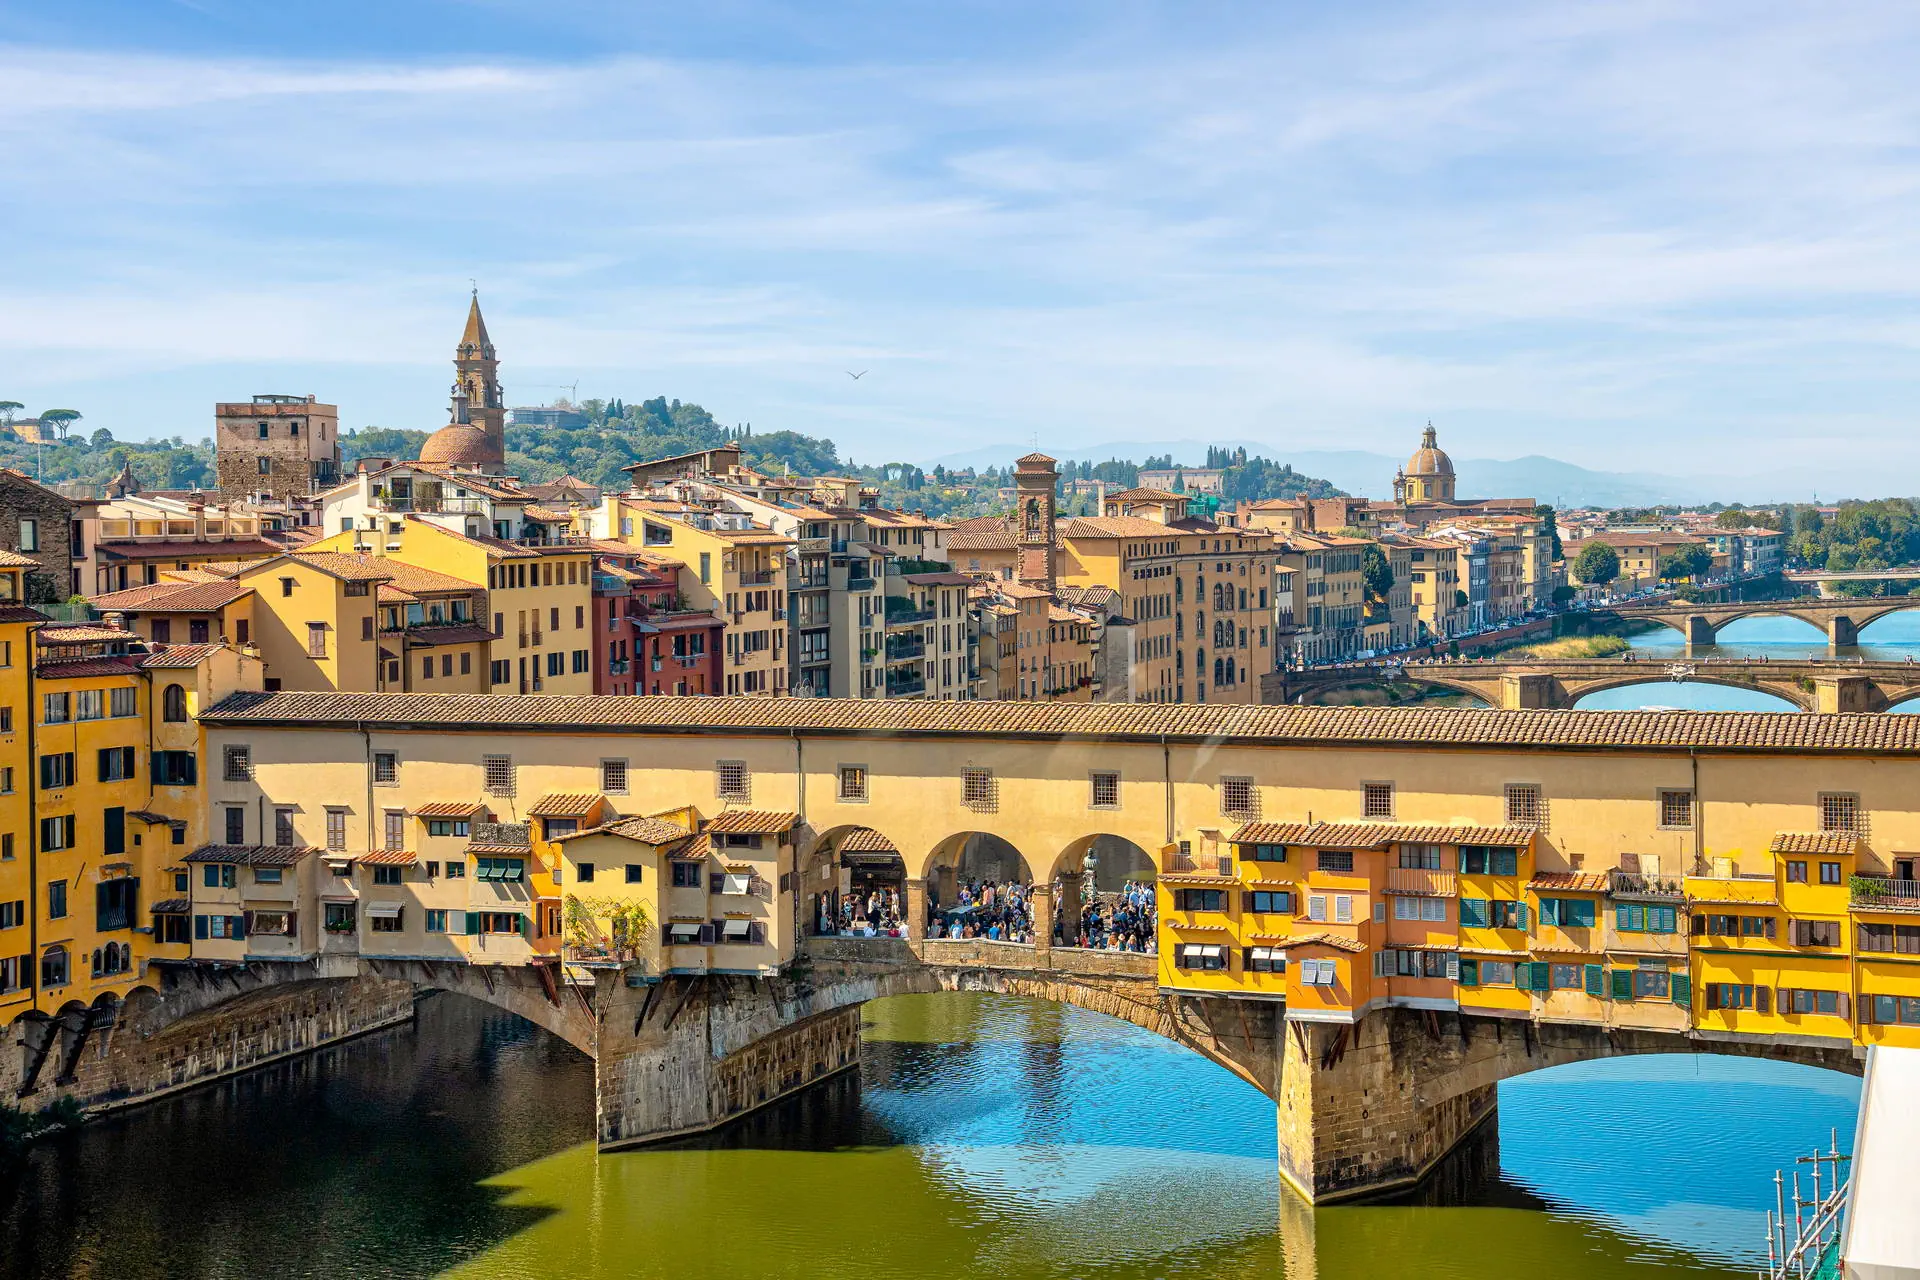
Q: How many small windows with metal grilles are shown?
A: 13